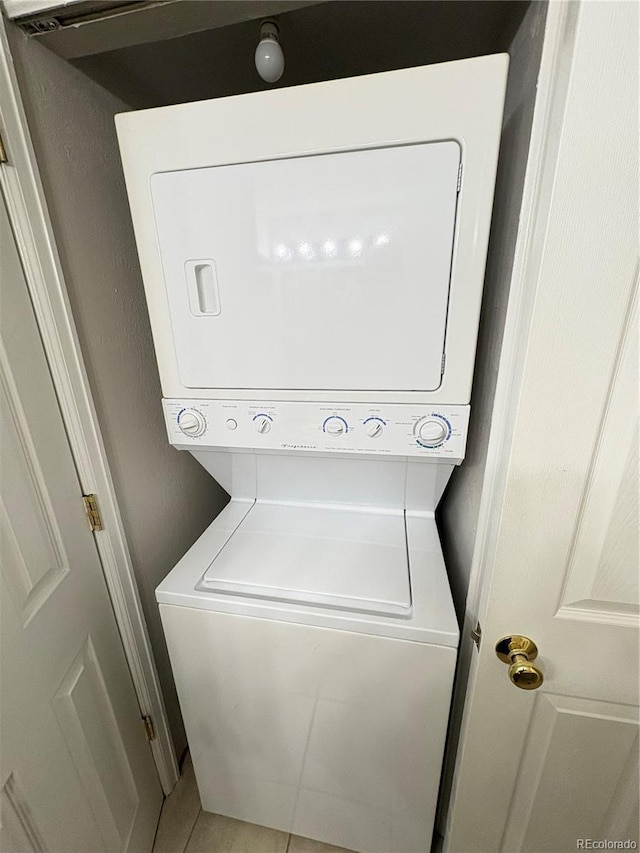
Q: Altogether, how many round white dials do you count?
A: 5